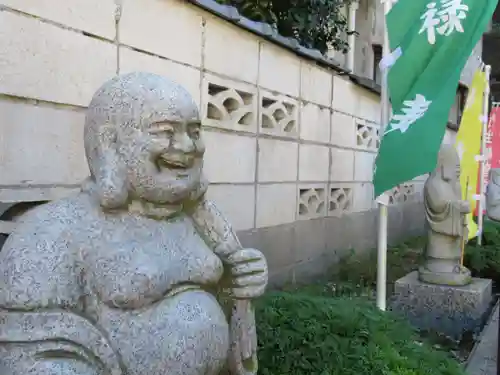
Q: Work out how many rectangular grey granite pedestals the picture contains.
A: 1